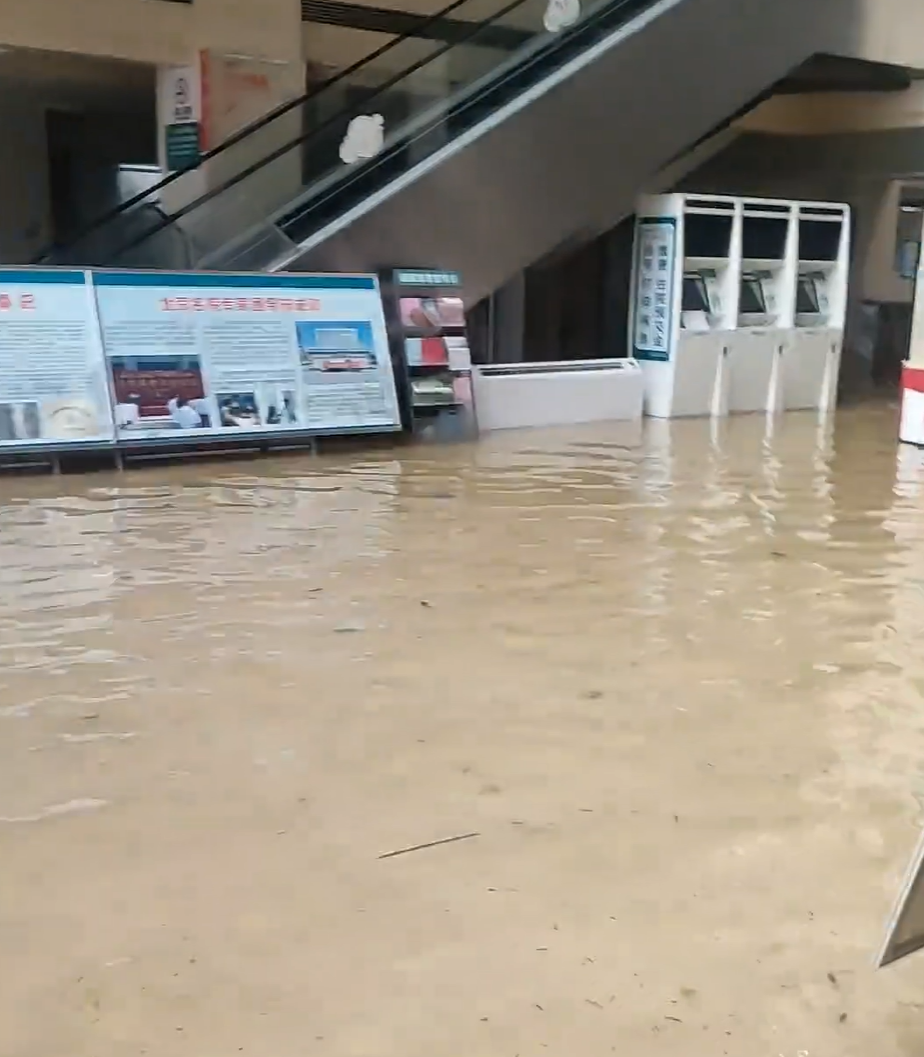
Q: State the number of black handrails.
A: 2